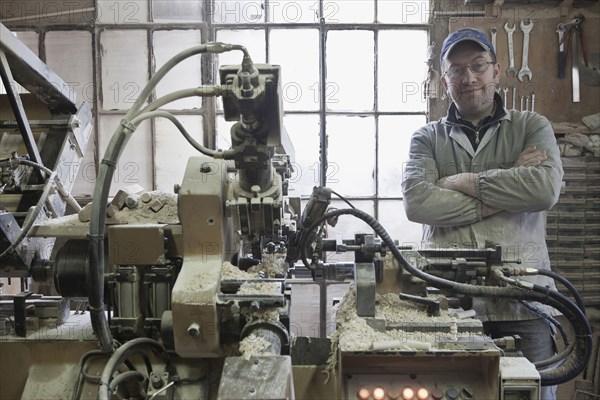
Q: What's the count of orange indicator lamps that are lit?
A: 4